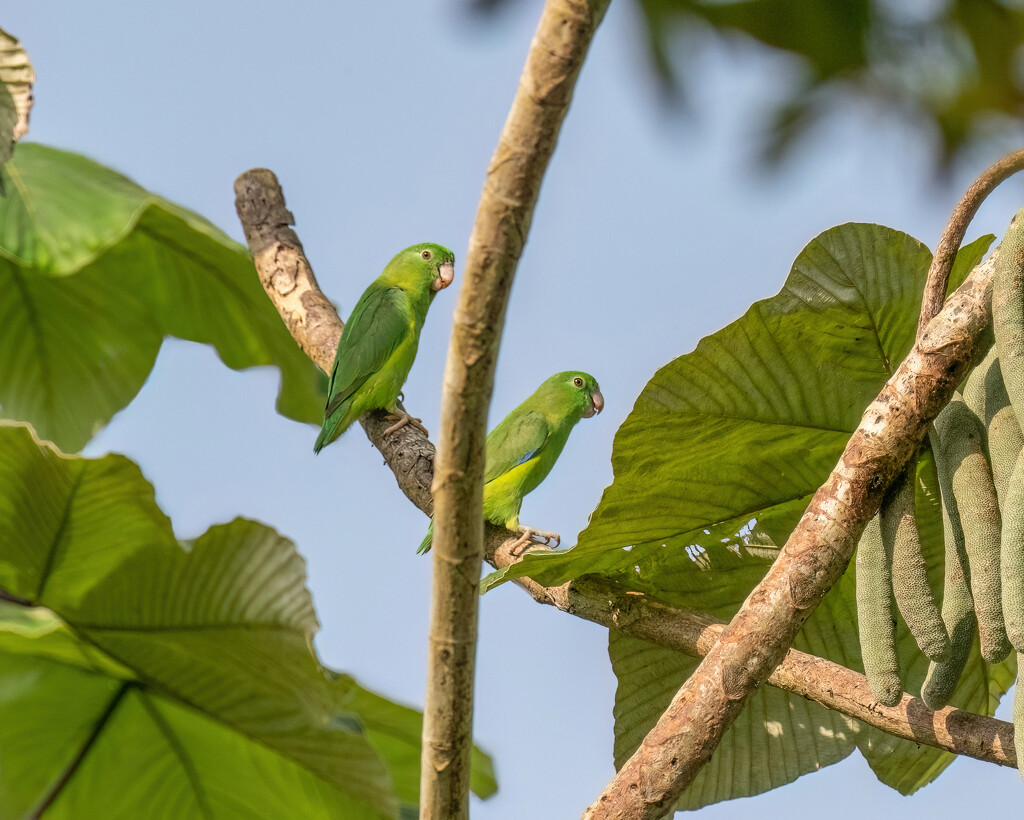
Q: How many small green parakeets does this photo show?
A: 2